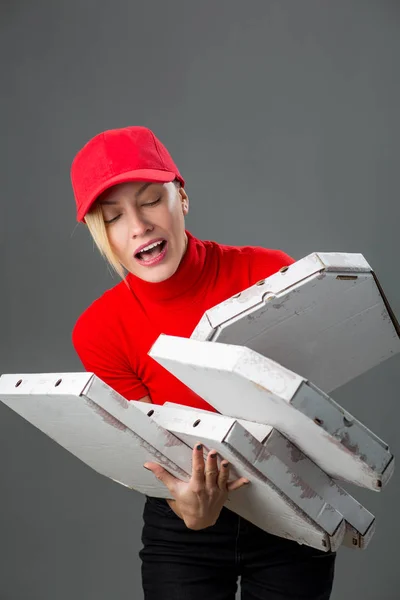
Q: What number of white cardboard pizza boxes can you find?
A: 5